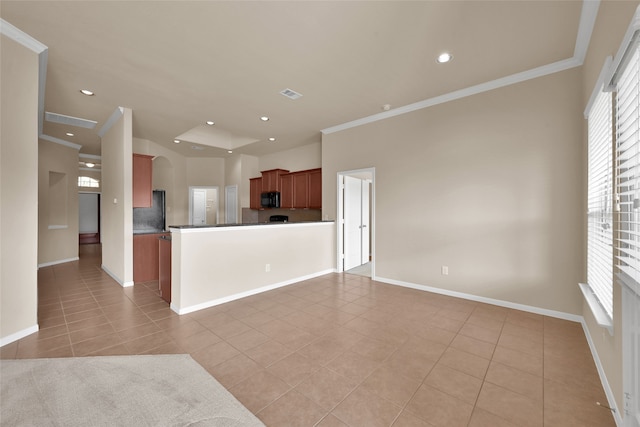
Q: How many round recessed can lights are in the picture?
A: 8